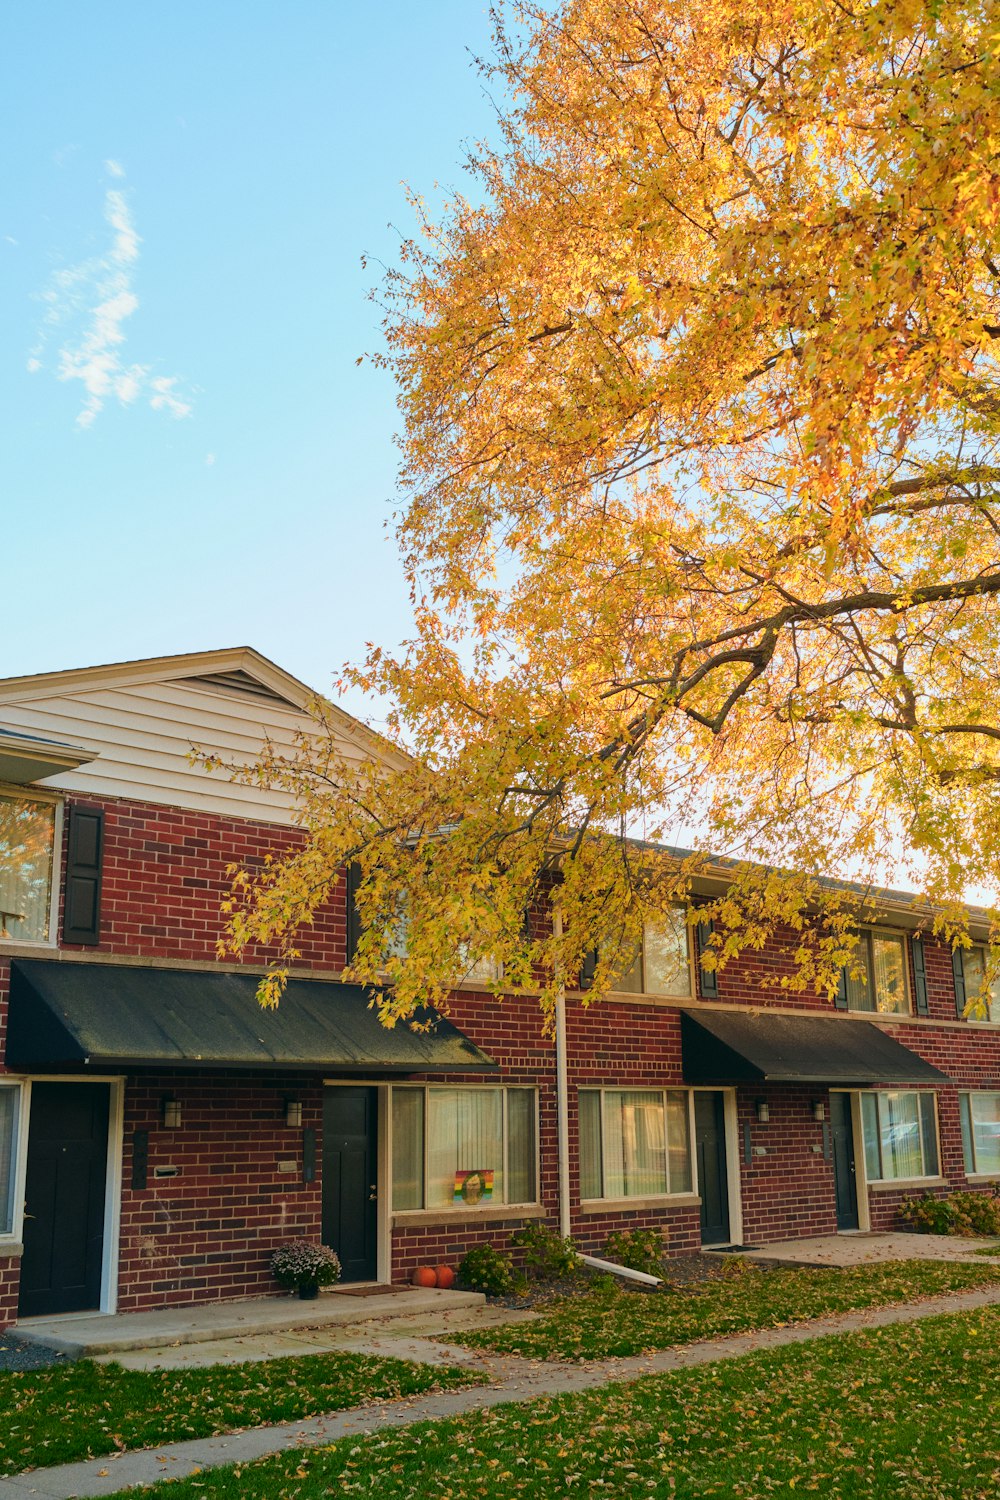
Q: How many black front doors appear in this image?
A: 4